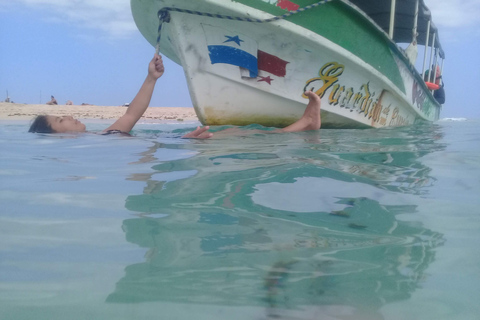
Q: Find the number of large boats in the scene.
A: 1